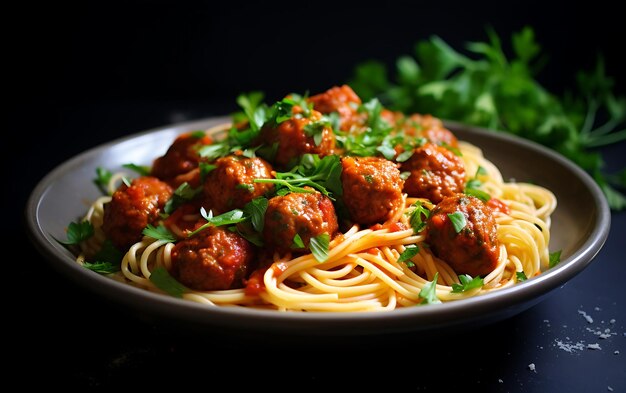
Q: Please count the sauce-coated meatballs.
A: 11